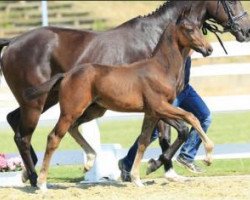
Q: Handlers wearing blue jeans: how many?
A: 1